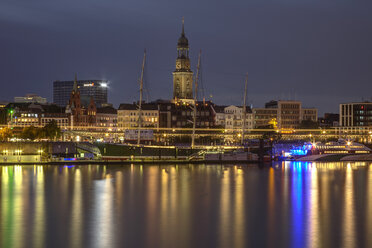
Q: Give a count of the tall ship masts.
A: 3